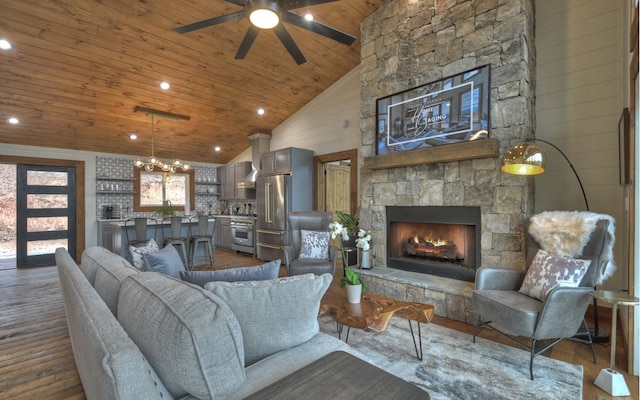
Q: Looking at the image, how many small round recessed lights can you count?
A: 7